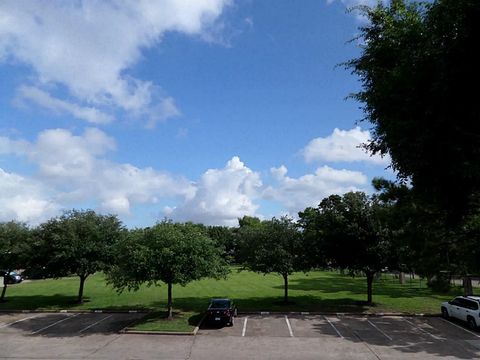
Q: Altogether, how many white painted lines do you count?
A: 9